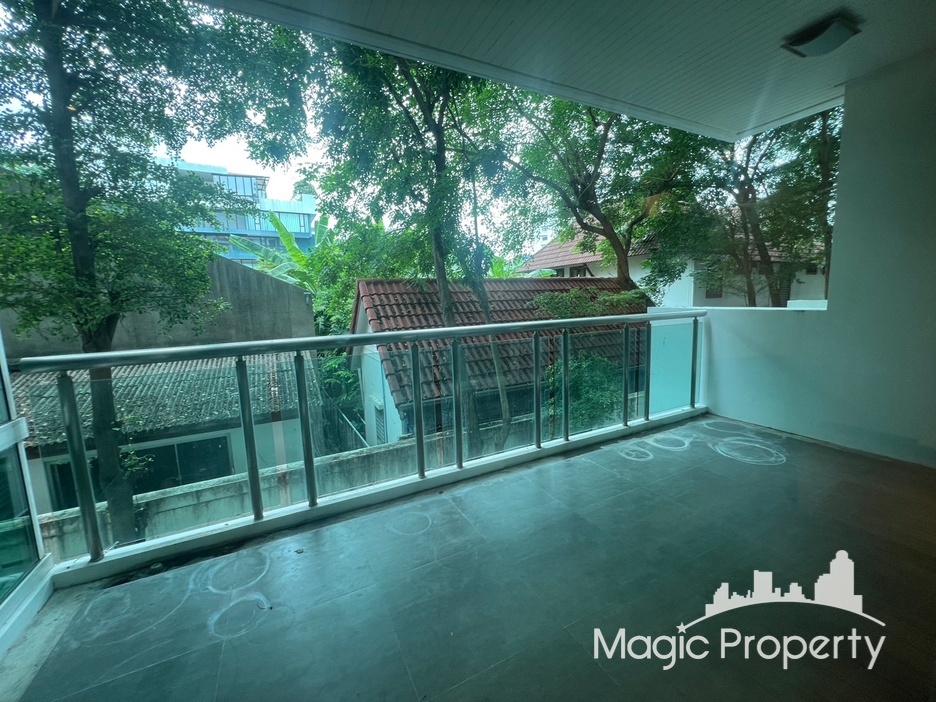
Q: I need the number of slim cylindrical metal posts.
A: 10